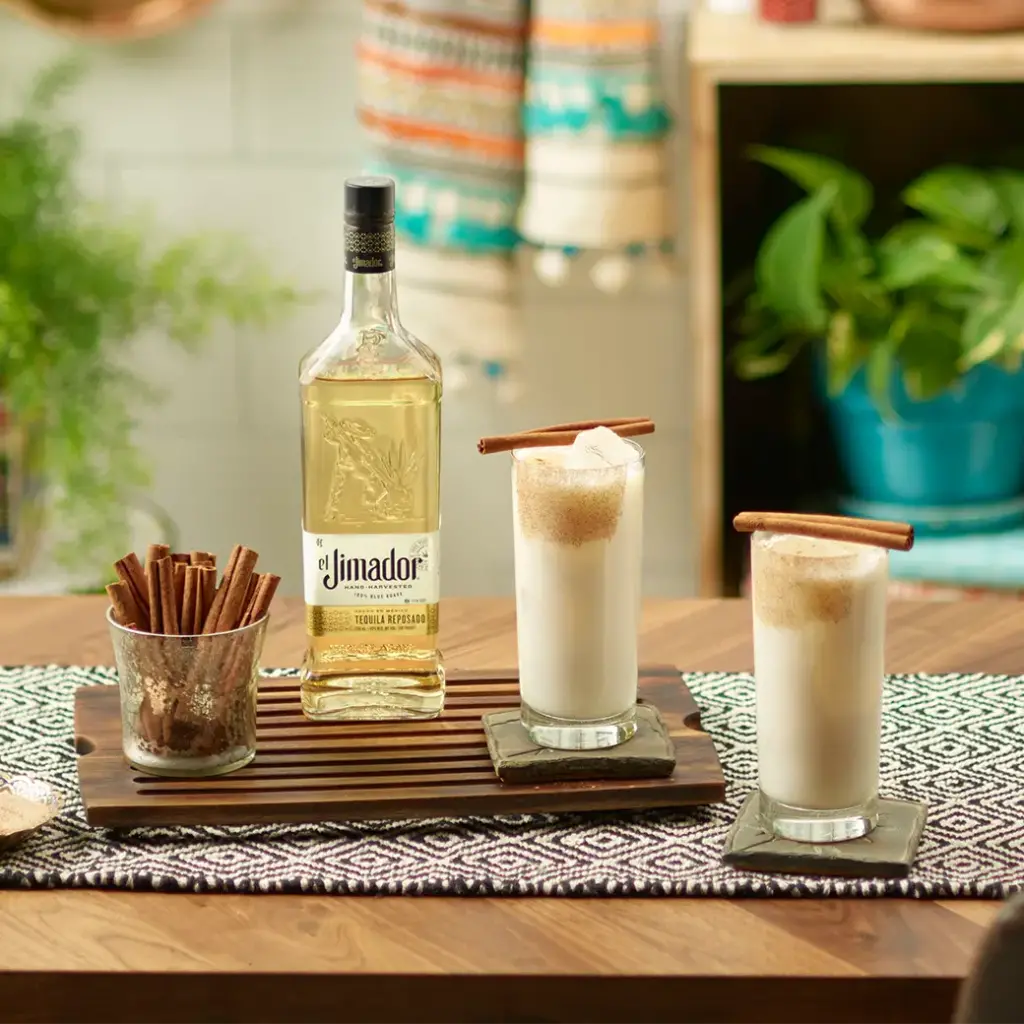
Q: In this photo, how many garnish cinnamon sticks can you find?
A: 2